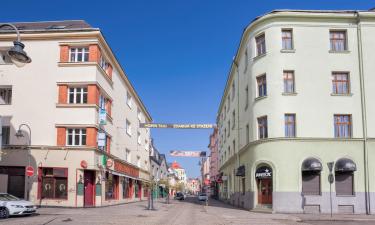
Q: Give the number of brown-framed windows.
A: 9